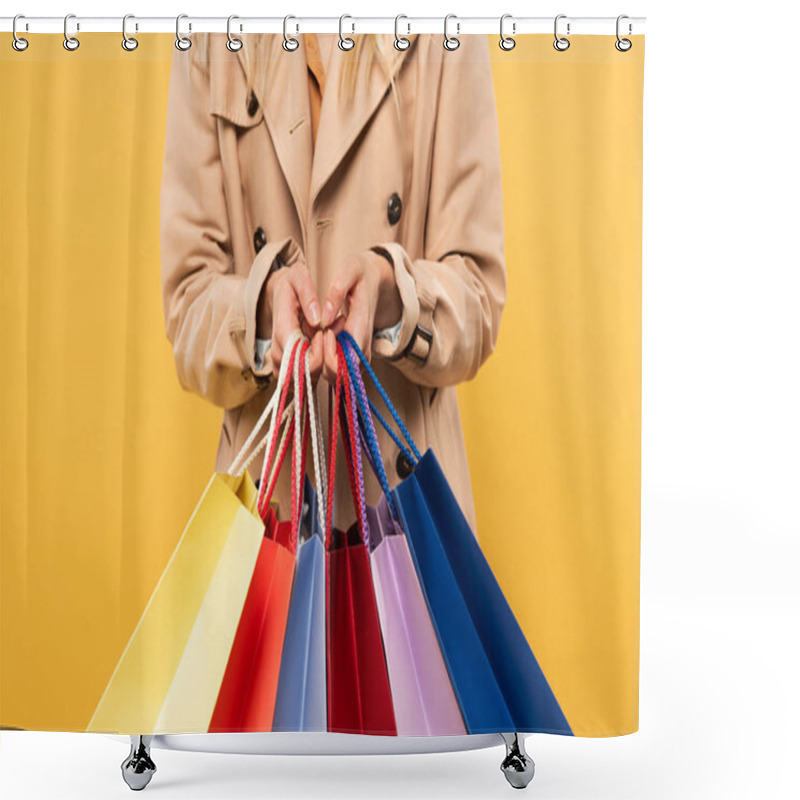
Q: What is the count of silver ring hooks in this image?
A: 12